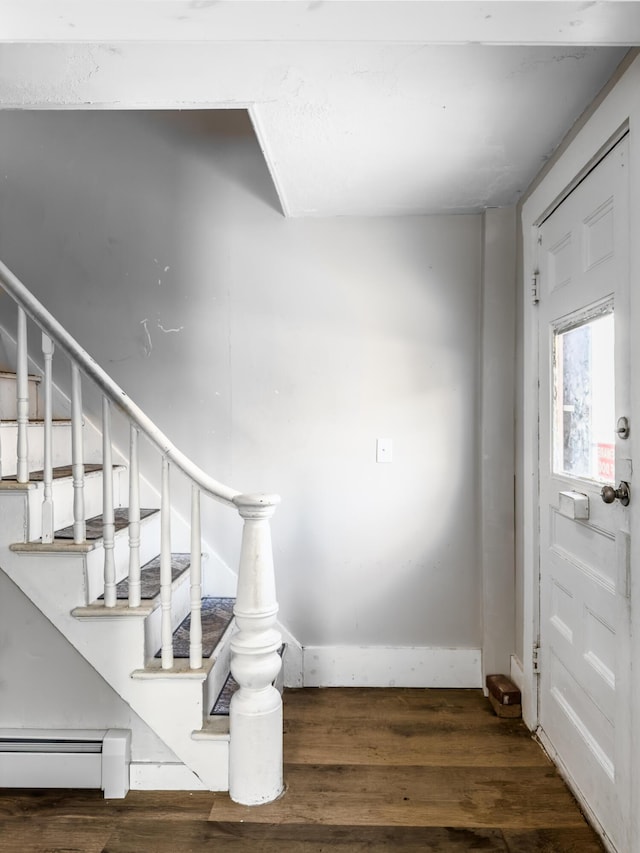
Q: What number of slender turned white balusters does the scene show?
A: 7